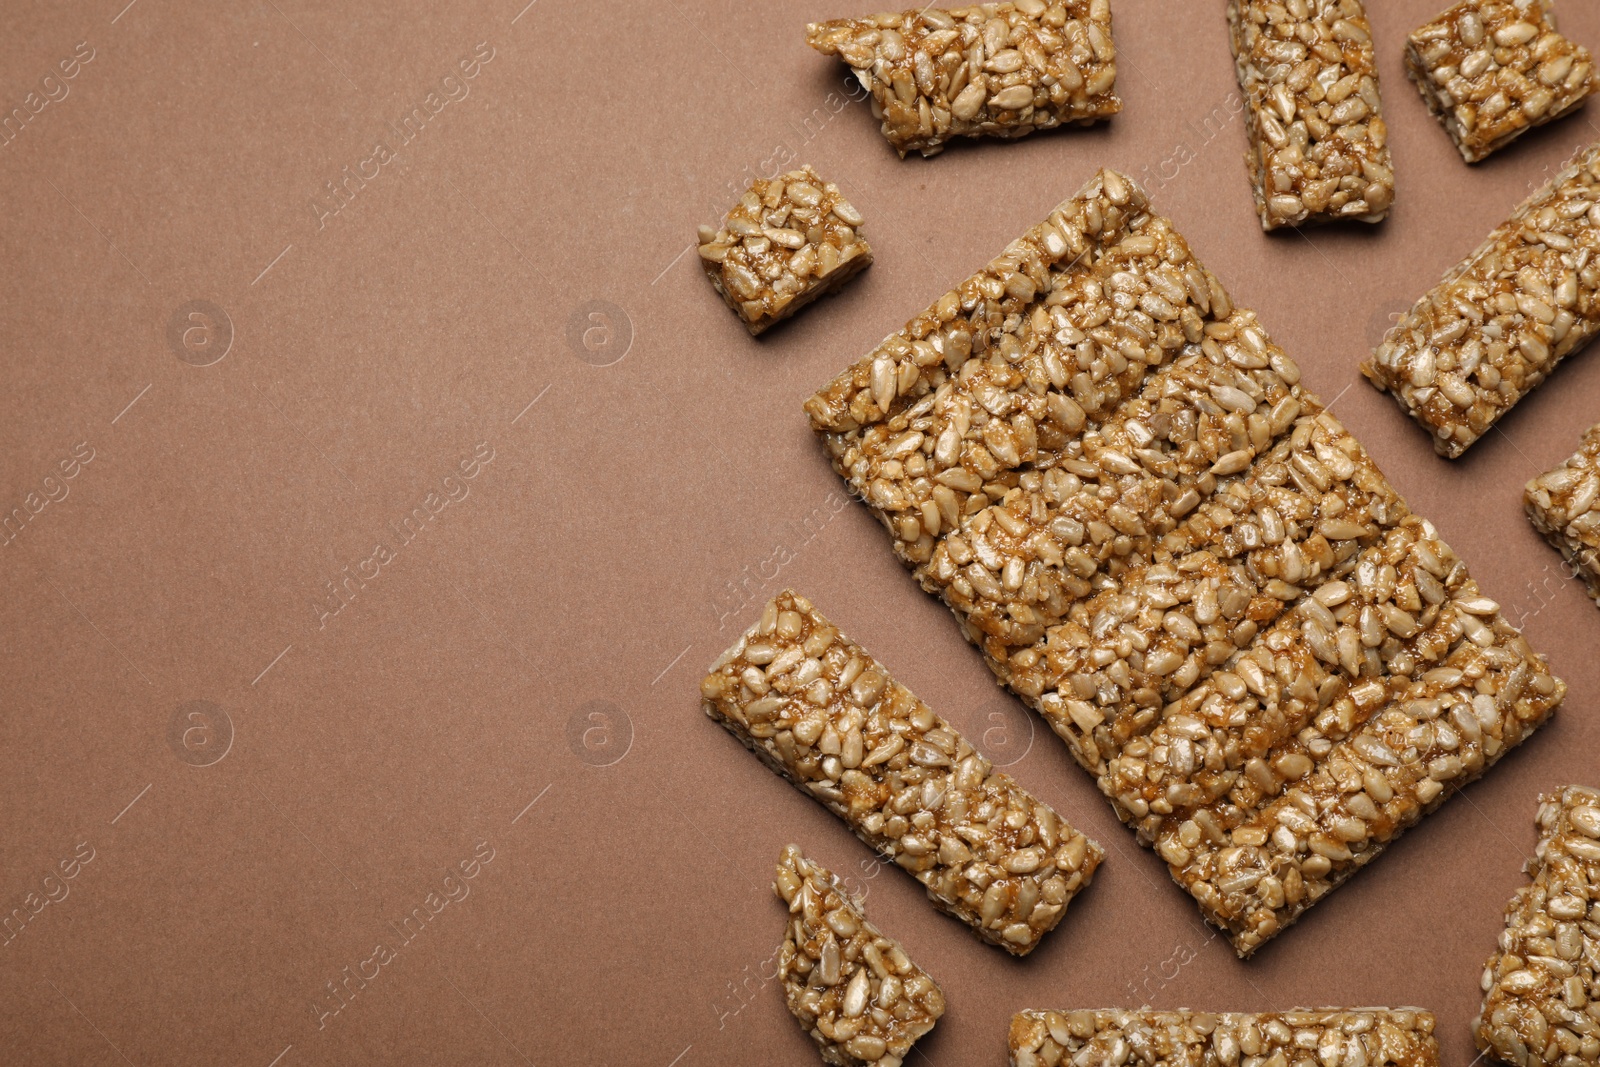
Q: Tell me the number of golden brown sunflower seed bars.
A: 11